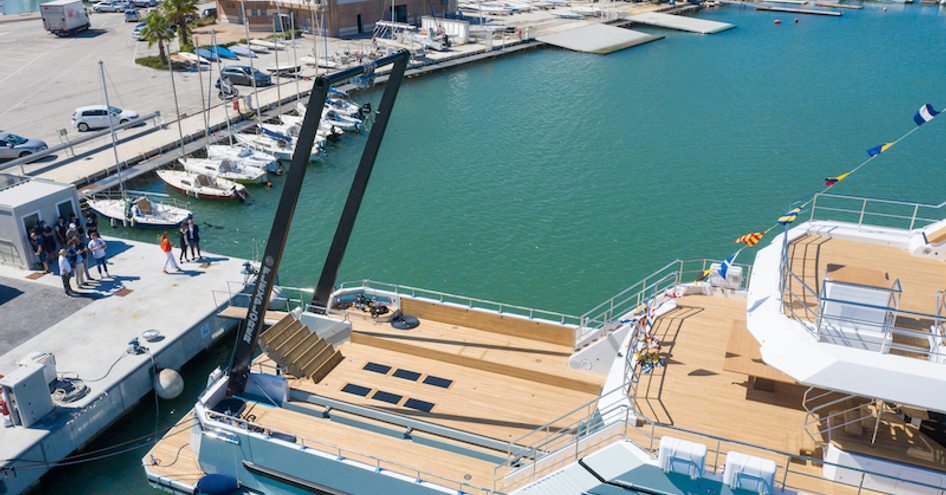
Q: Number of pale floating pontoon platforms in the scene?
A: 2